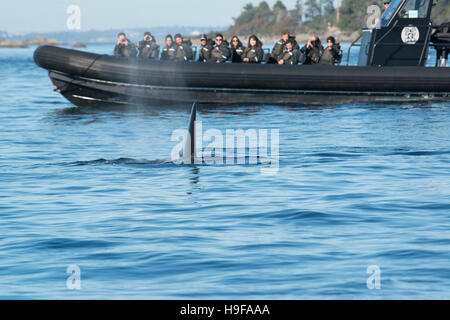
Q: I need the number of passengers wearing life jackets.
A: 12